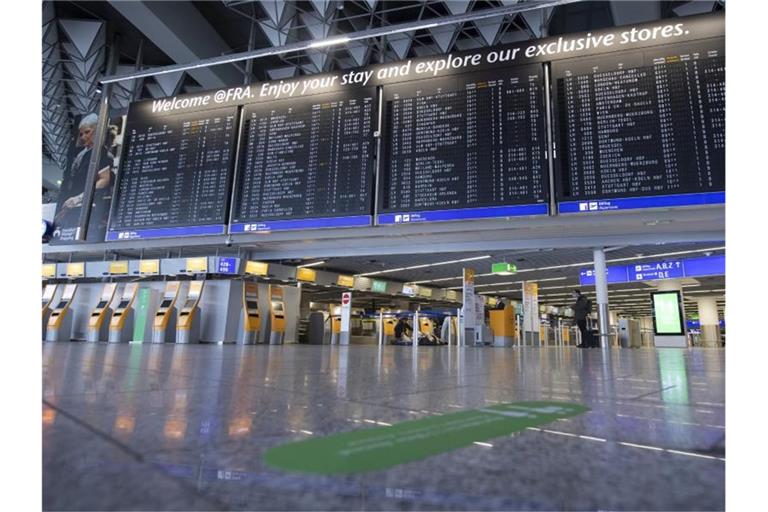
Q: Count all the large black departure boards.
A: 4